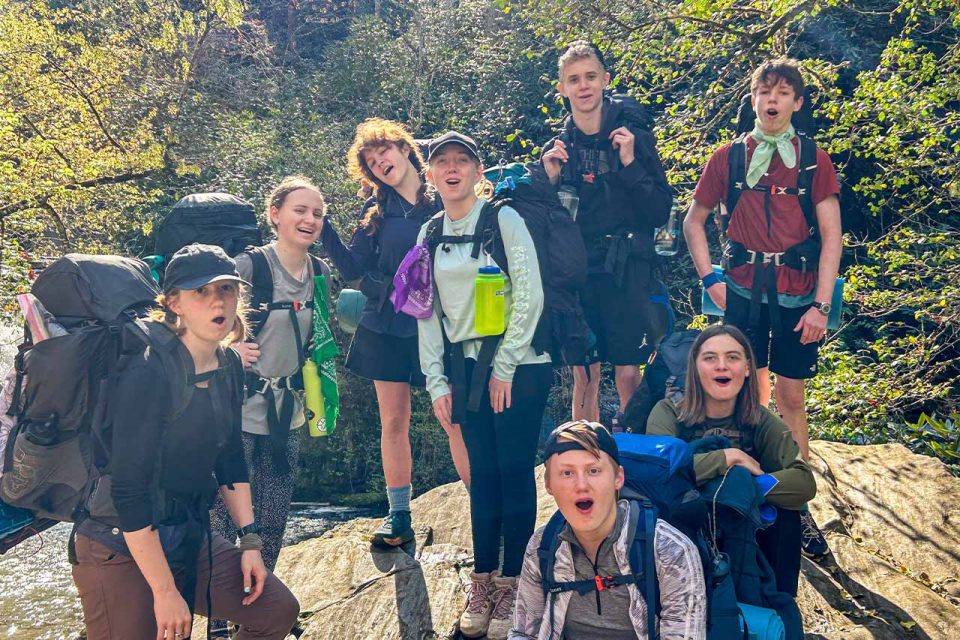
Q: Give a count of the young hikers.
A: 8